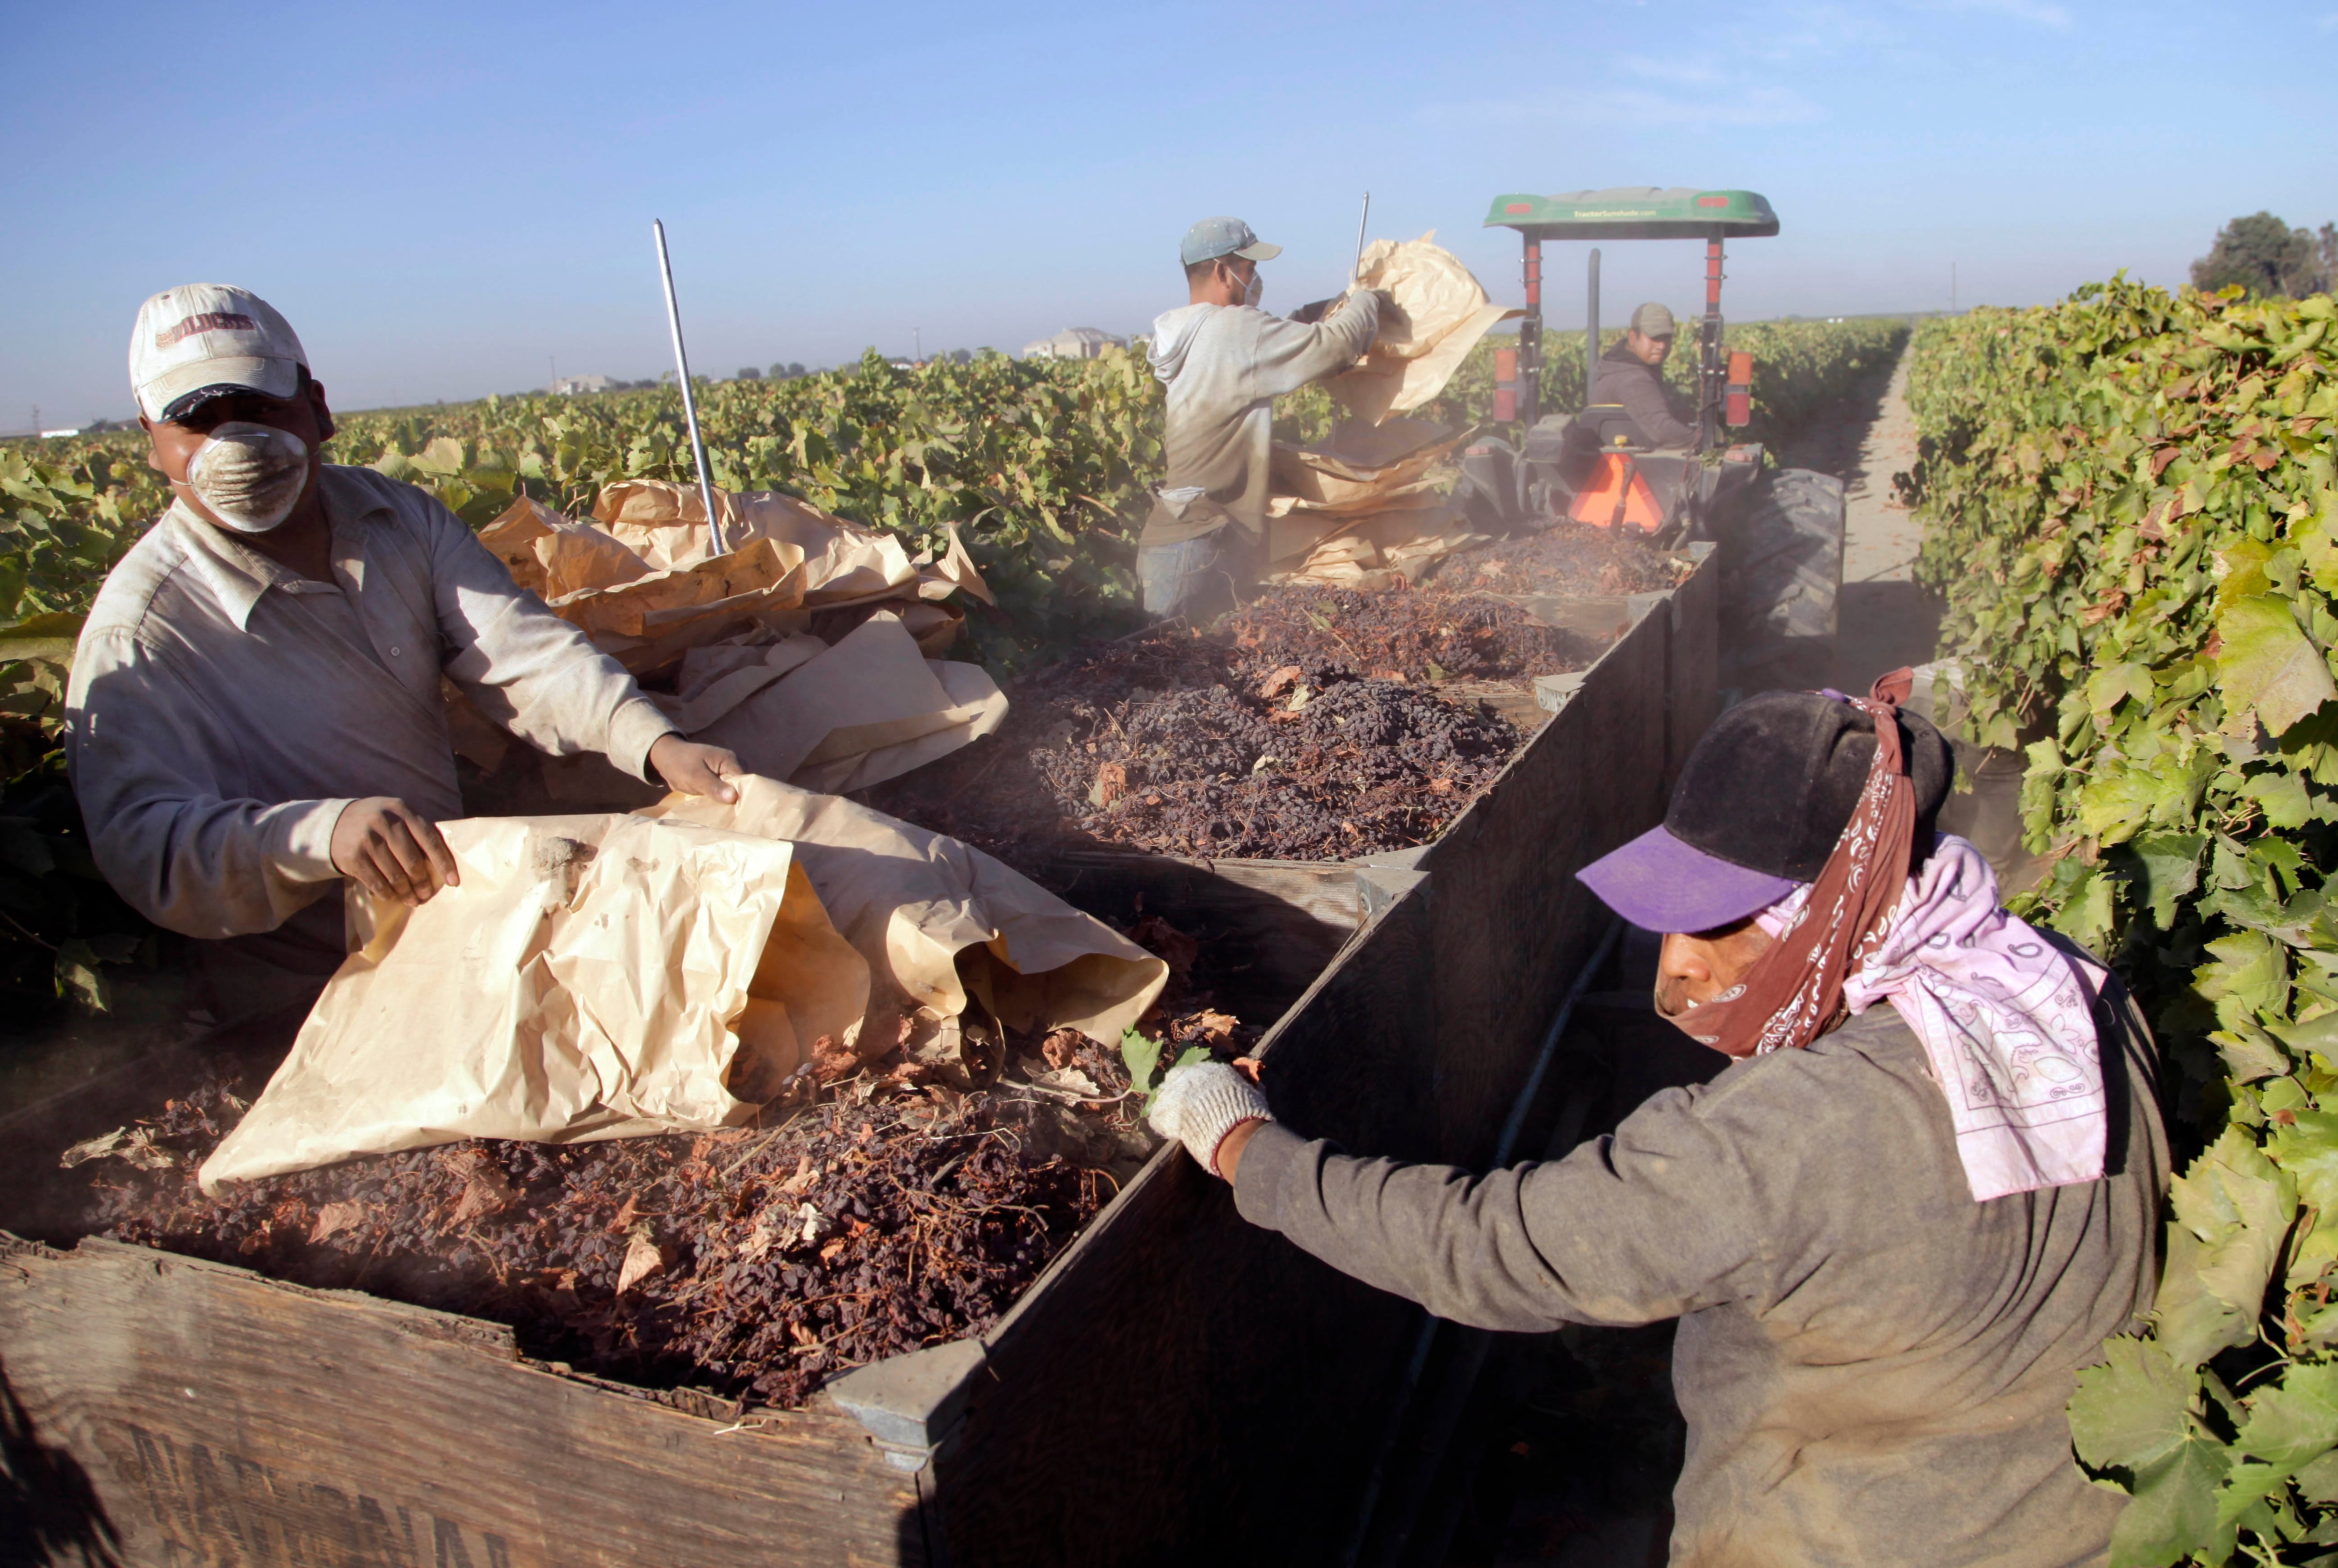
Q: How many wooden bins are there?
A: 4